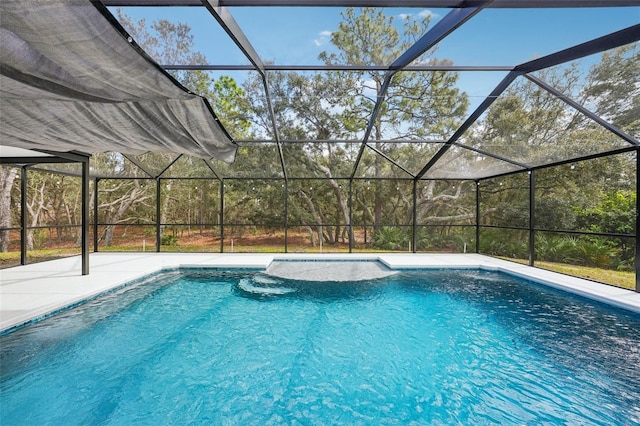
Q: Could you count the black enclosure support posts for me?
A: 11